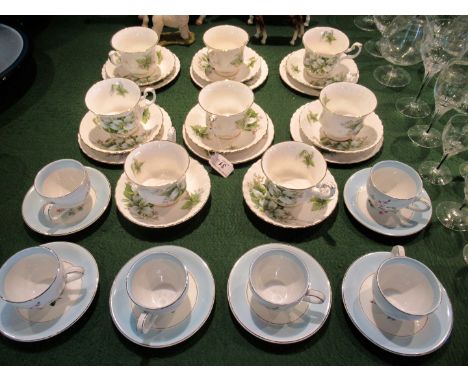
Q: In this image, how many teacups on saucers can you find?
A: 14